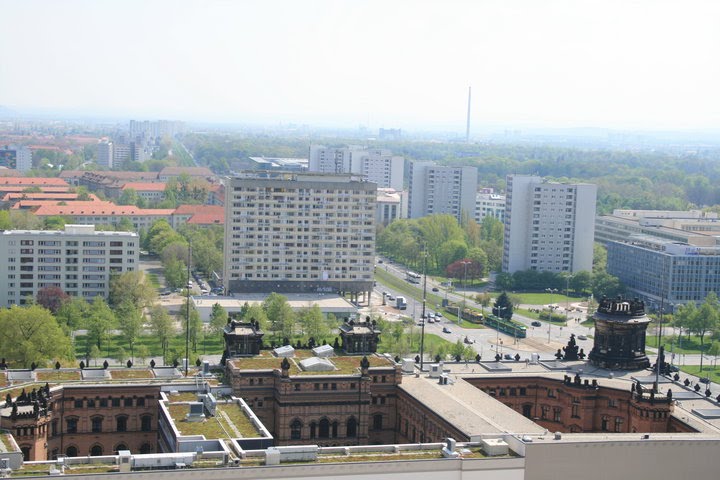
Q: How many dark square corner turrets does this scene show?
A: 2